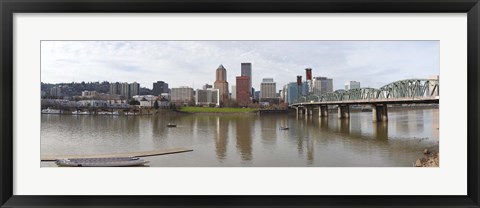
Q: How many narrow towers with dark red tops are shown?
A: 2